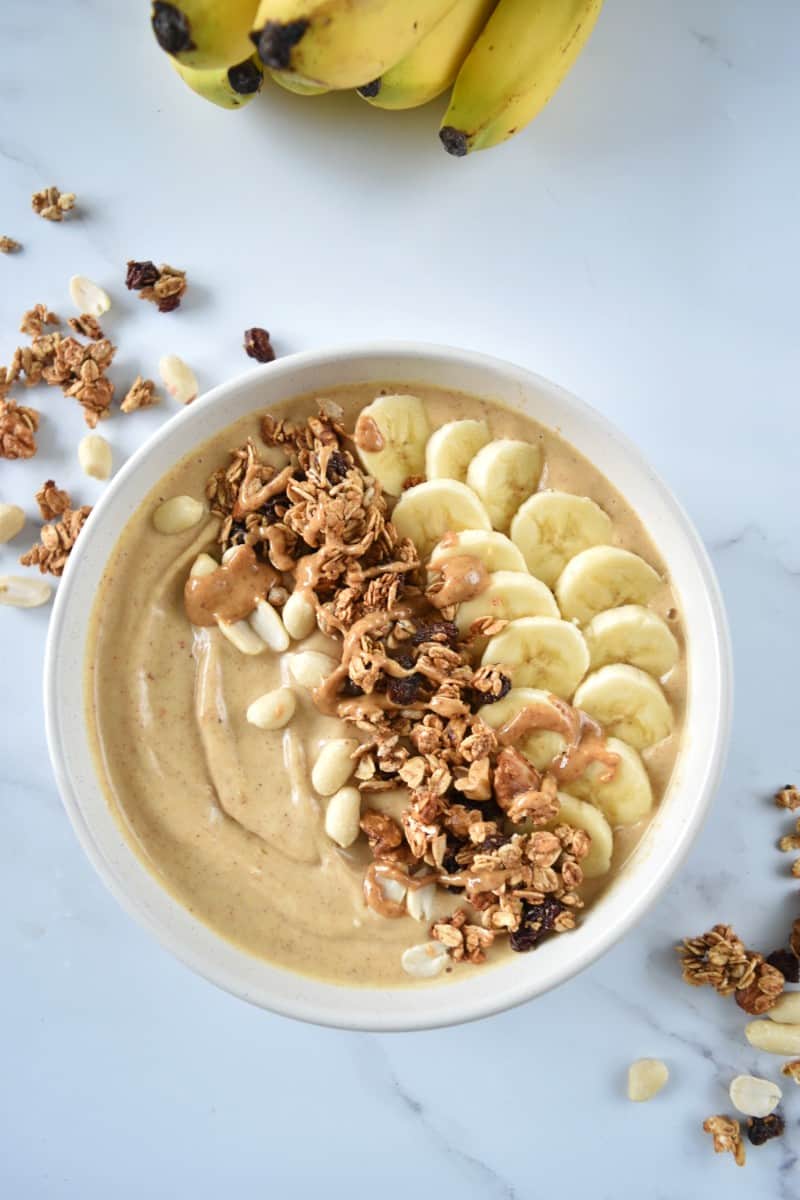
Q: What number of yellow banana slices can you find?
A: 14